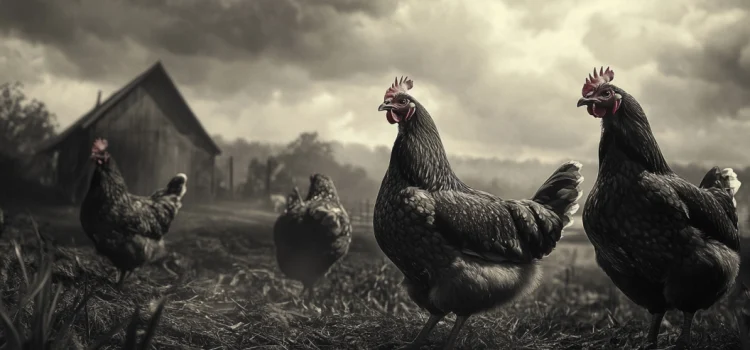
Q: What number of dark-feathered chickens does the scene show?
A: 4